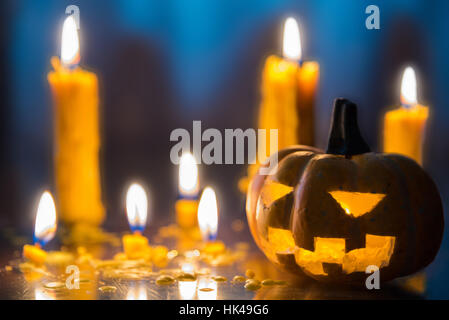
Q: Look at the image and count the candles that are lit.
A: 7